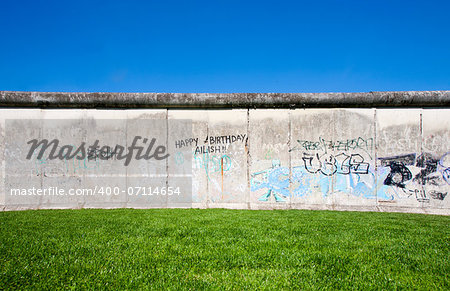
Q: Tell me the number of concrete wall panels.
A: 11